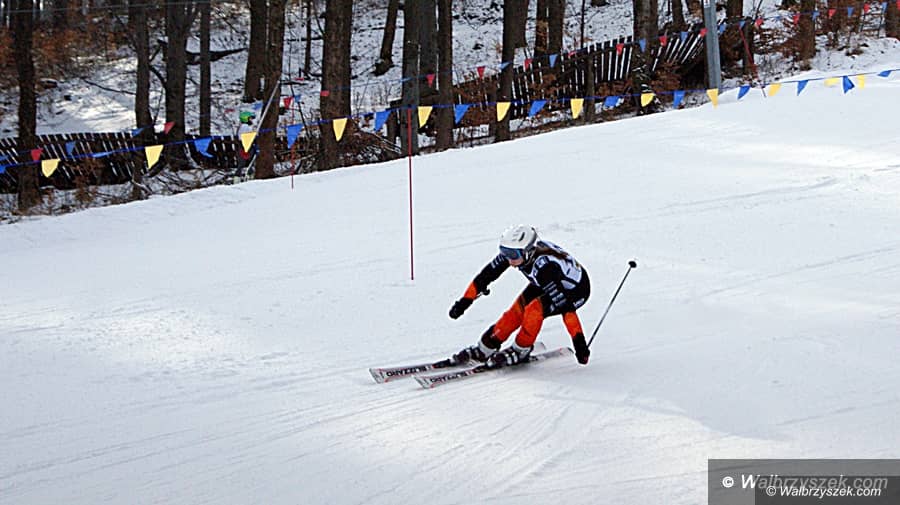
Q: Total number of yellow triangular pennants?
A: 12